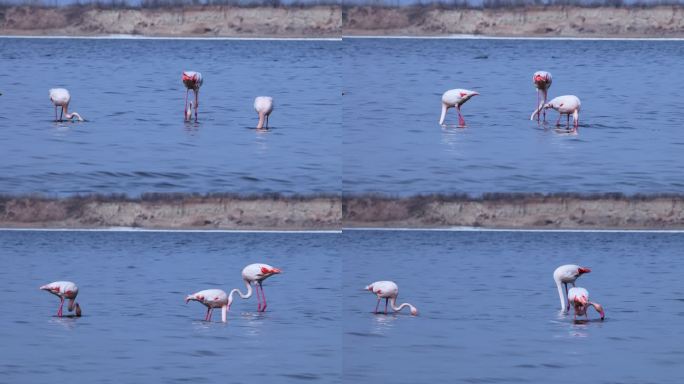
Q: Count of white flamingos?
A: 12